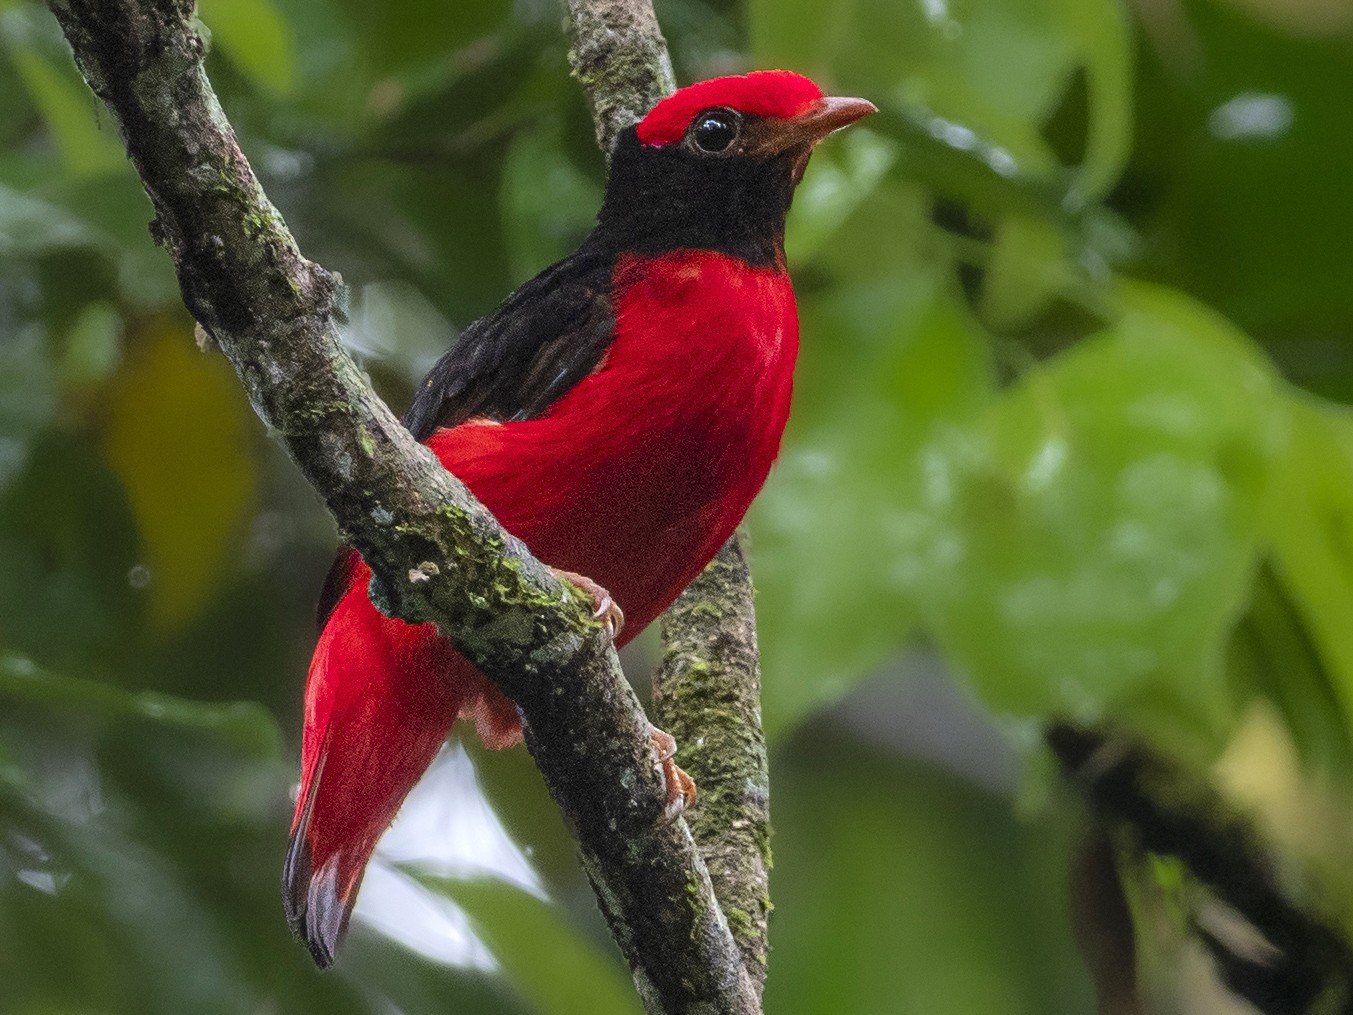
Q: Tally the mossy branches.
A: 2